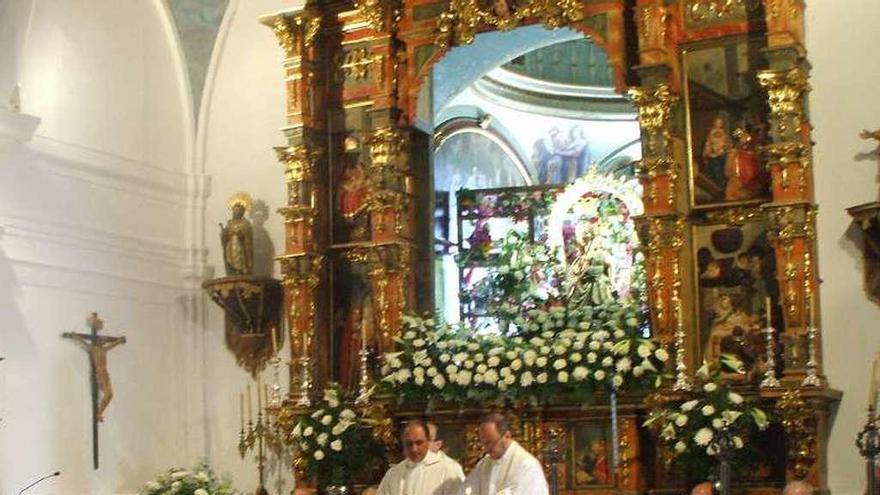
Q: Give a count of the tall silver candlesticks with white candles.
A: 6